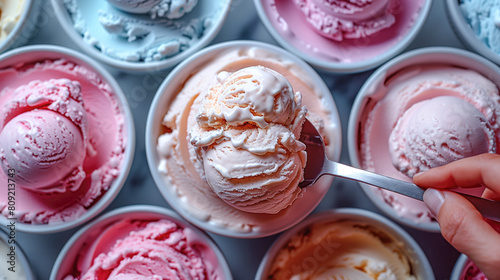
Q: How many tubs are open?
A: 11